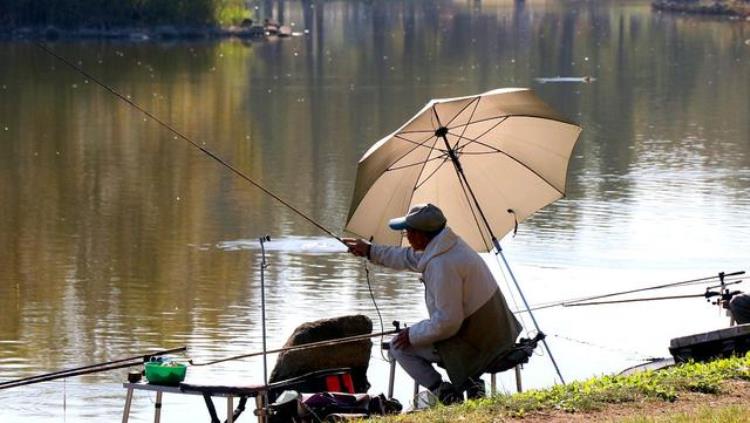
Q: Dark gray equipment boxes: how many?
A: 1